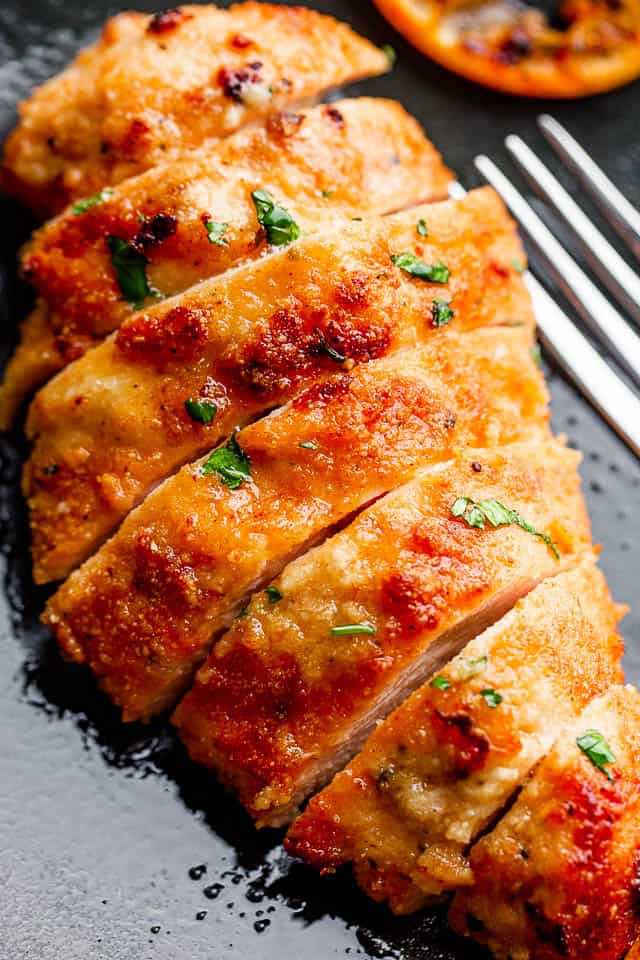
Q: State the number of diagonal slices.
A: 7